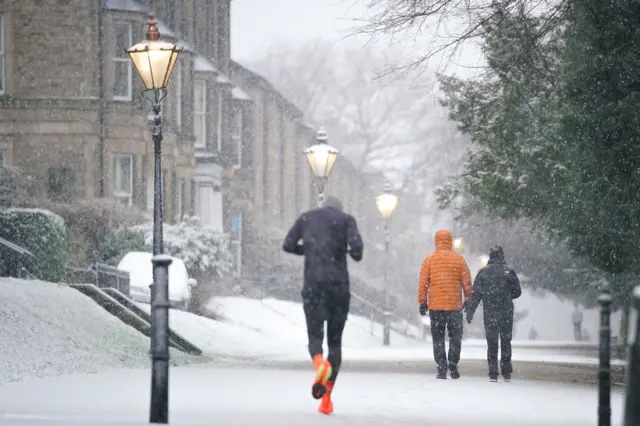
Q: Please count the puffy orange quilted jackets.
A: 1